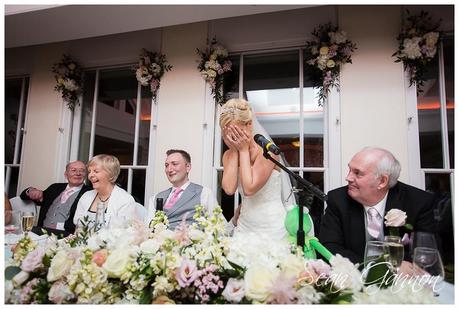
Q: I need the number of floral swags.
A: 5